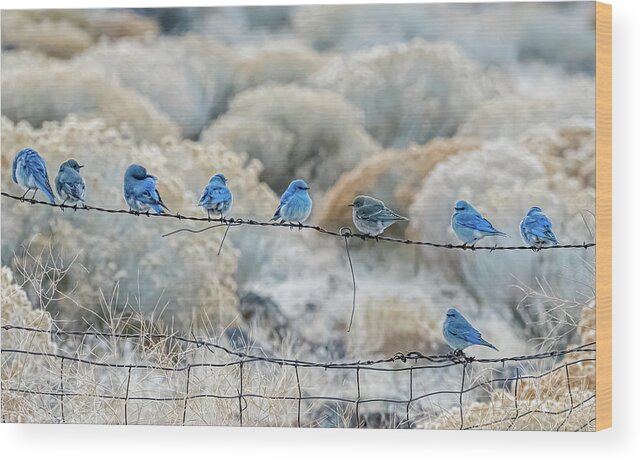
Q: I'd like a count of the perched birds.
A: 9